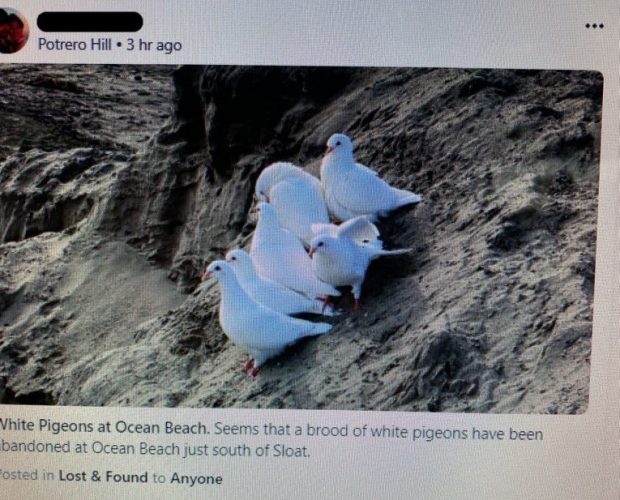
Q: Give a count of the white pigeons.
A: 6